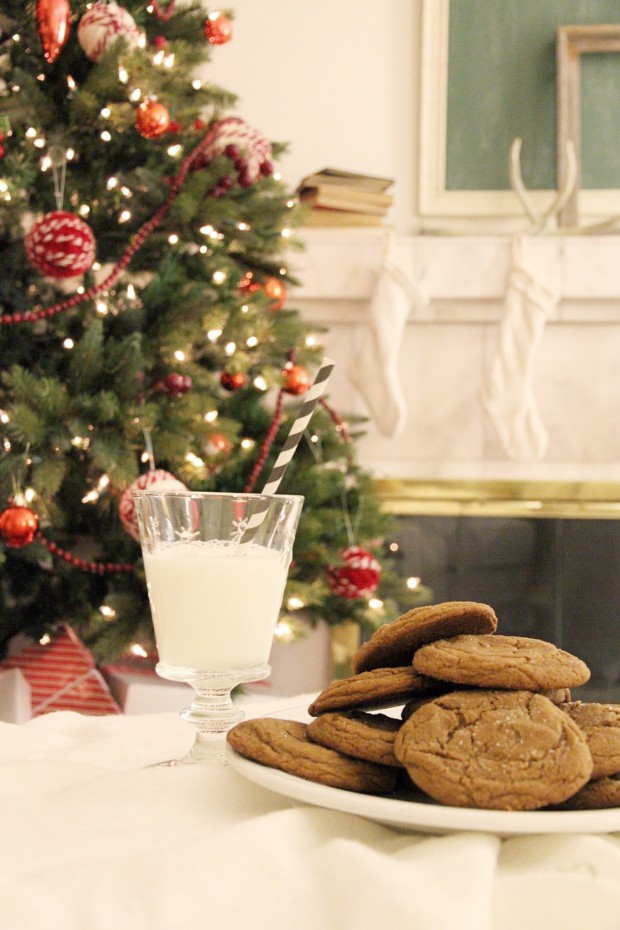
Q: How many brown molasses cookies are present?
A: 9